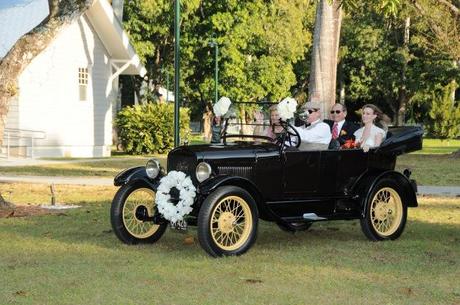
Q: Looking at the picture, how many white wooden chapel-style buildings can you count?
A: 1